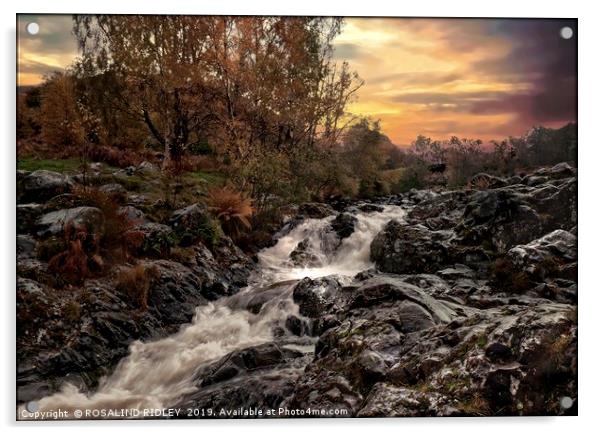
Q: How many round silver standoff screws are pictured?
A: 4